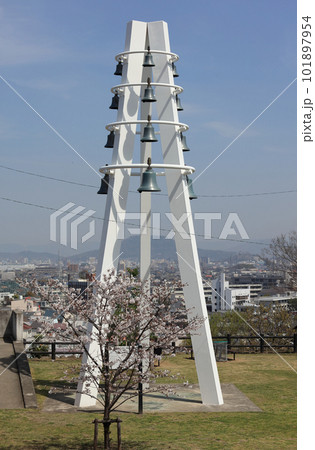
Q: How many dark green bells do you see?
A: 12